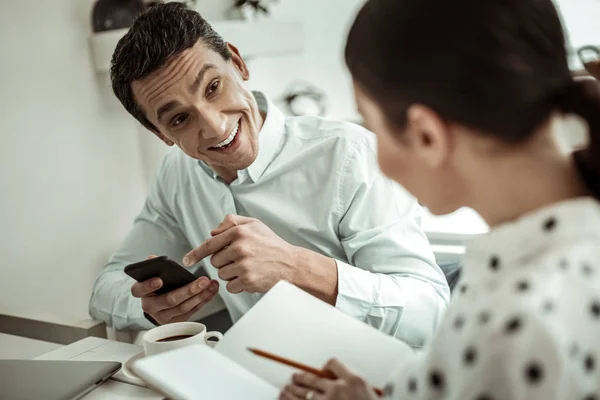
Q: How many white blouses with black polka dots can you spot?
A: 1